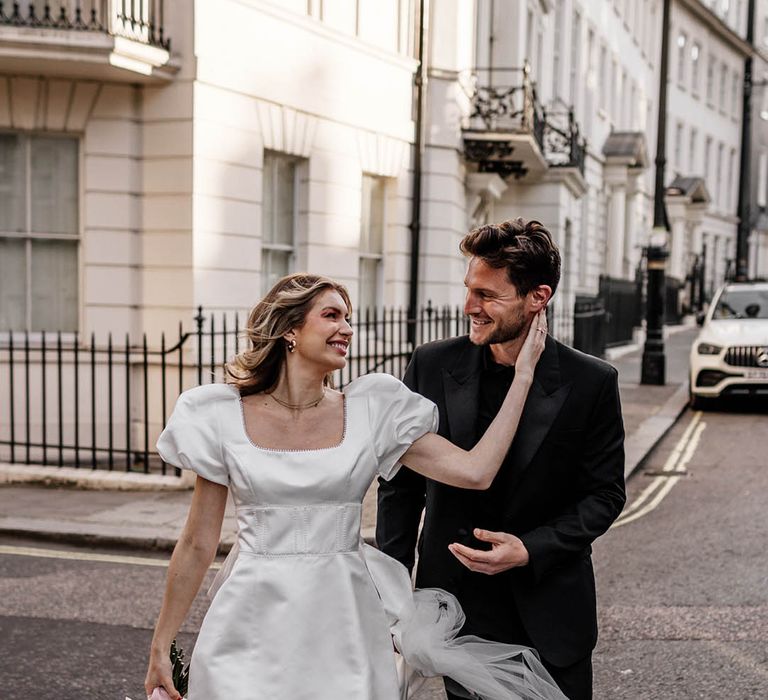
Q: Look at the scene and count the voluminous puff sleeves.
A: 2